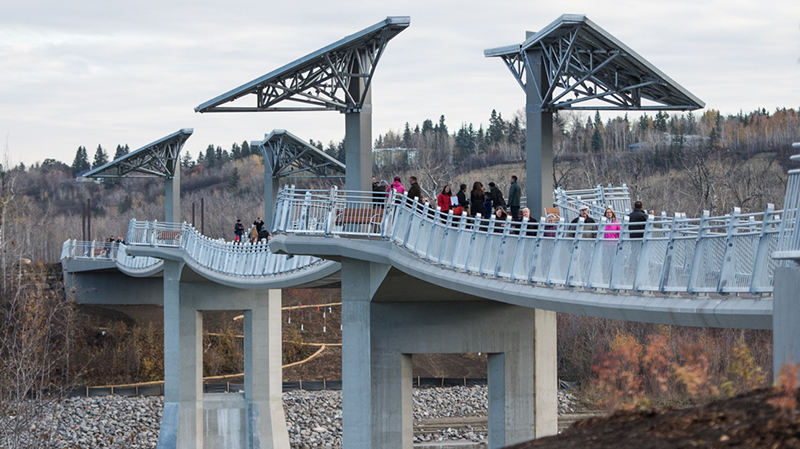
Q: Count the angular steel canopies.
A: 4